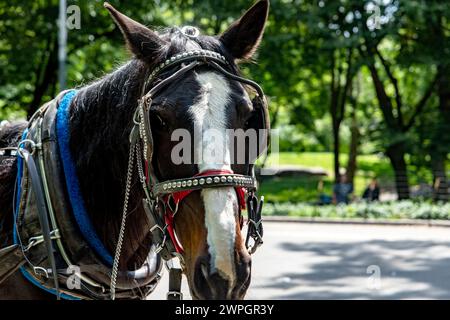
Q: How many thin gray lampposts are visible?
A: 1